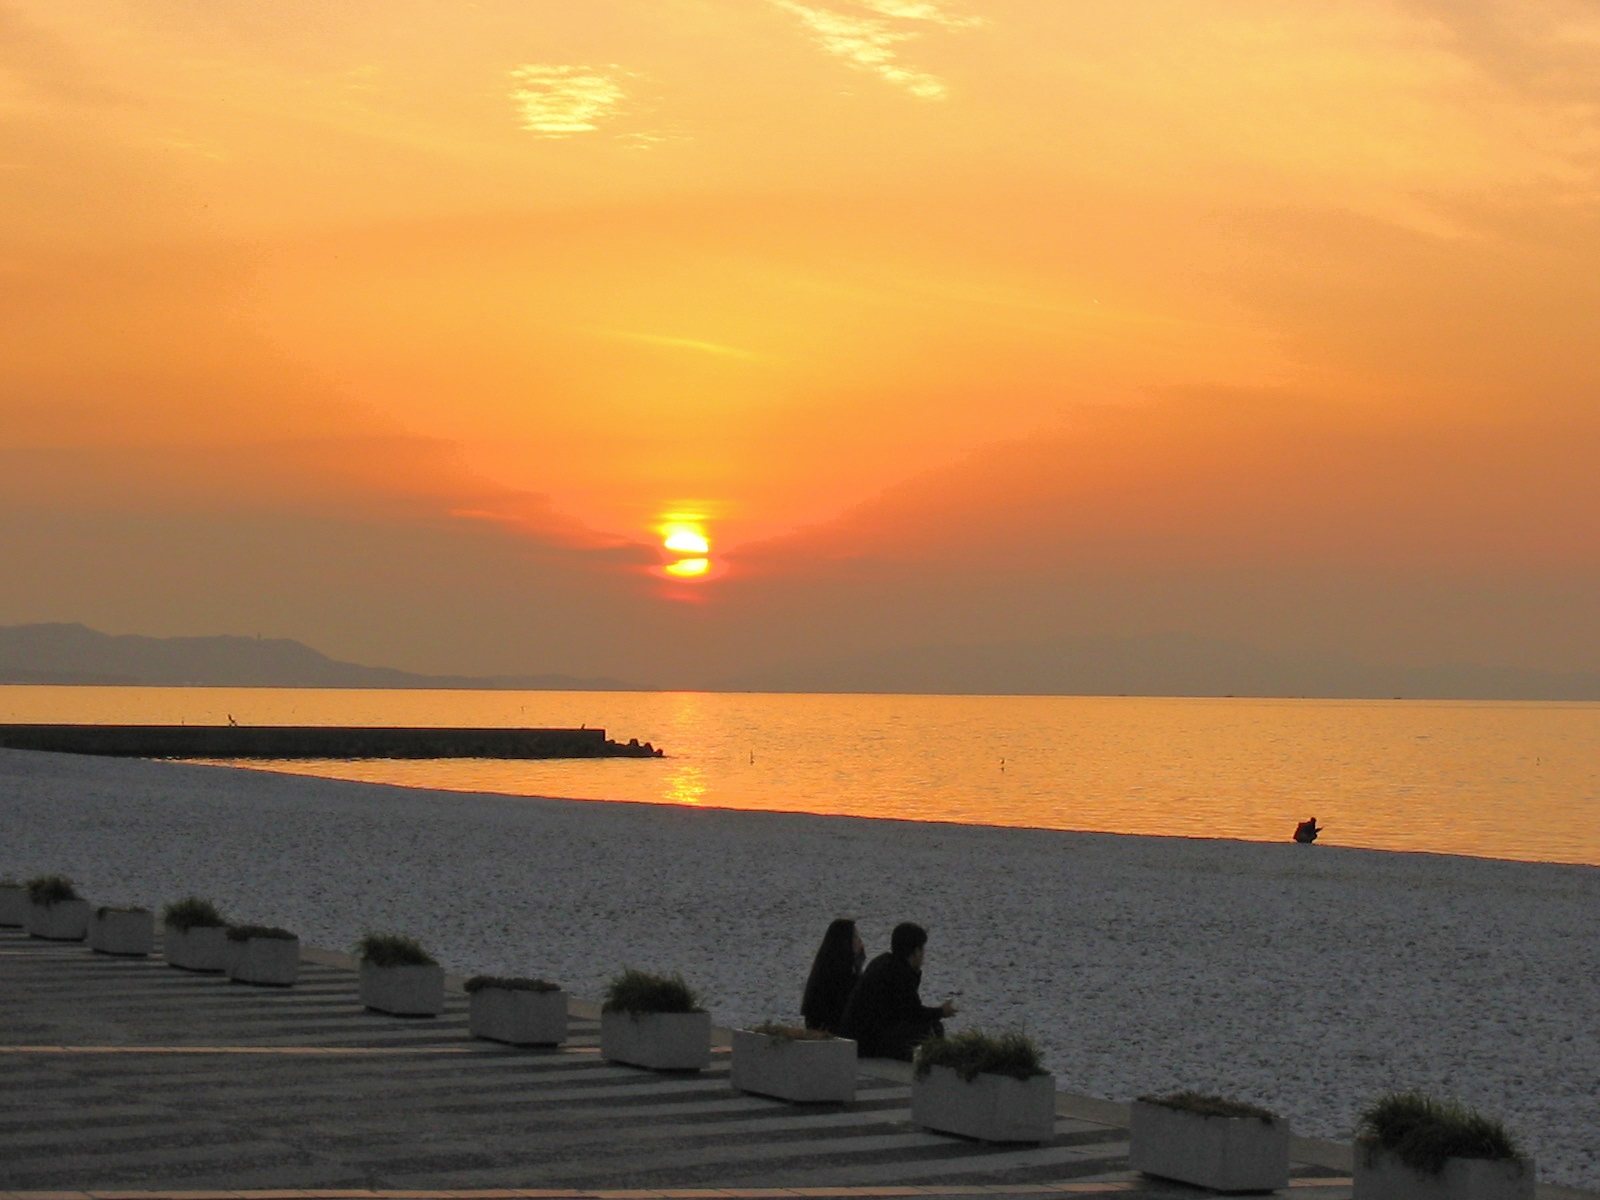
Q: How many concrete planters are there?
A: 12